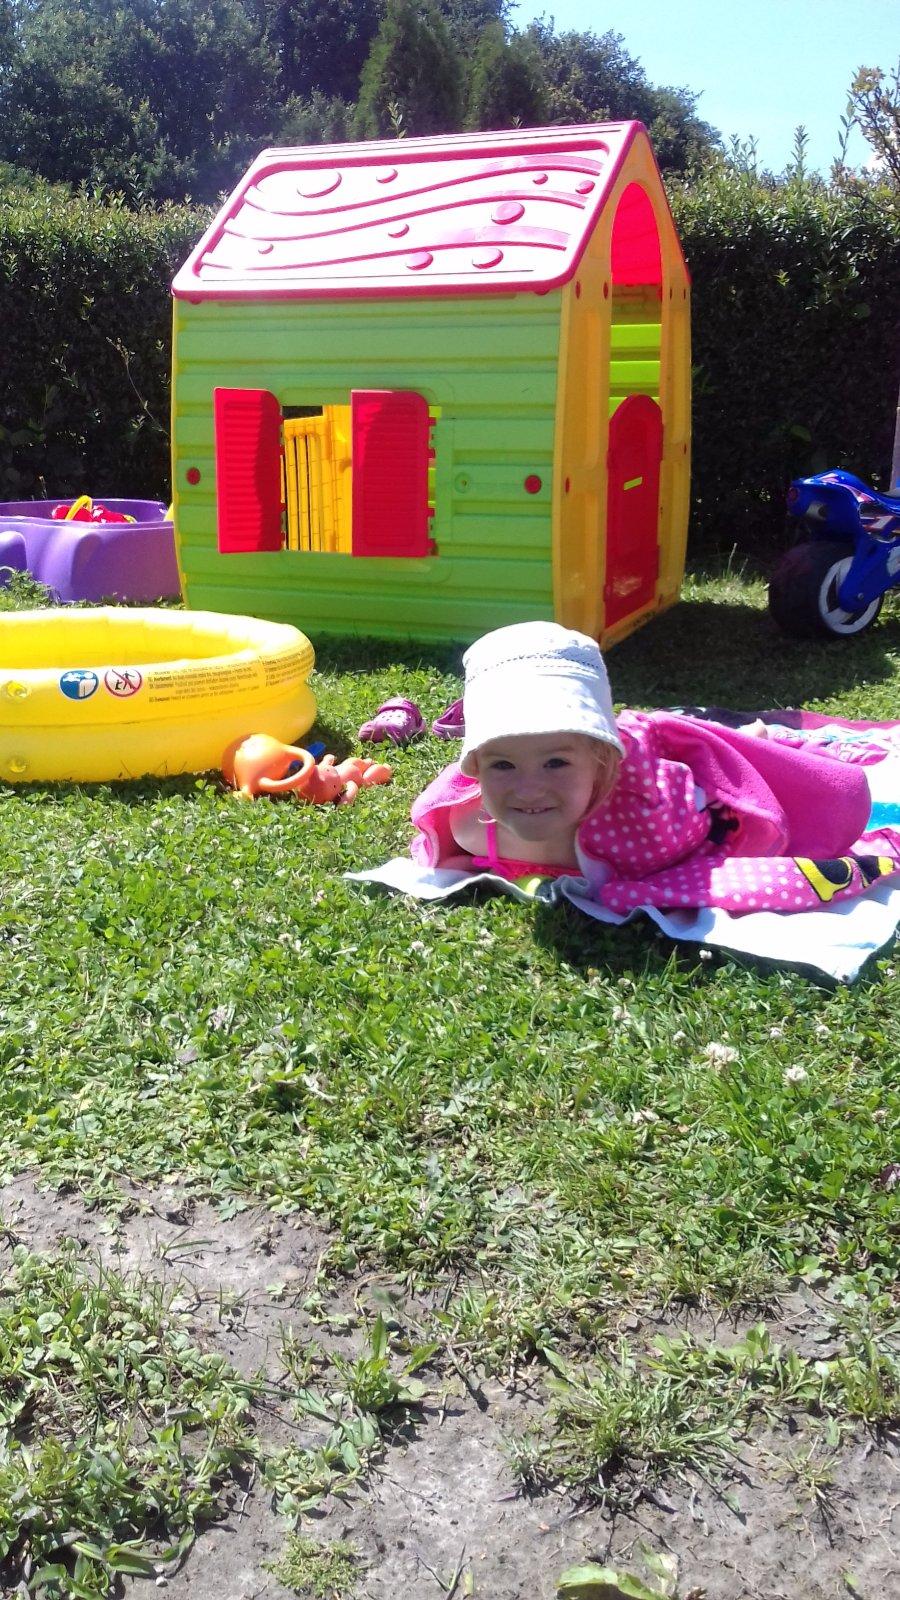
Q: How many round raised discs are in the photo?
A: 9